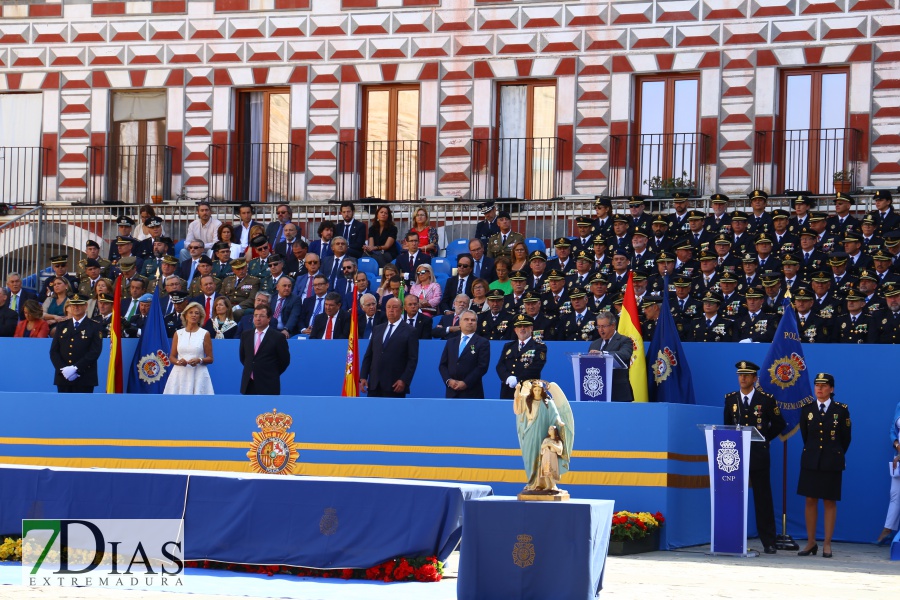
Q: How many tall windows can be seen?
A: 7